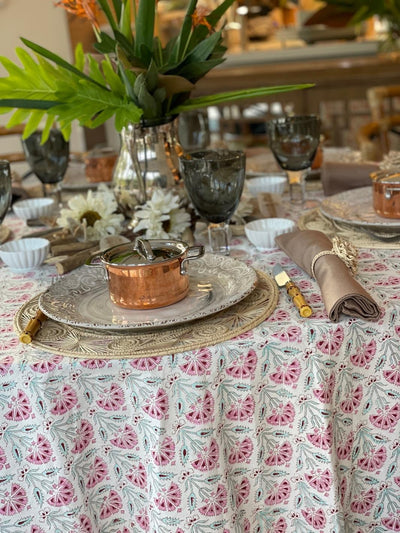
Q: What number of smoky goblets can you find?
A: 5